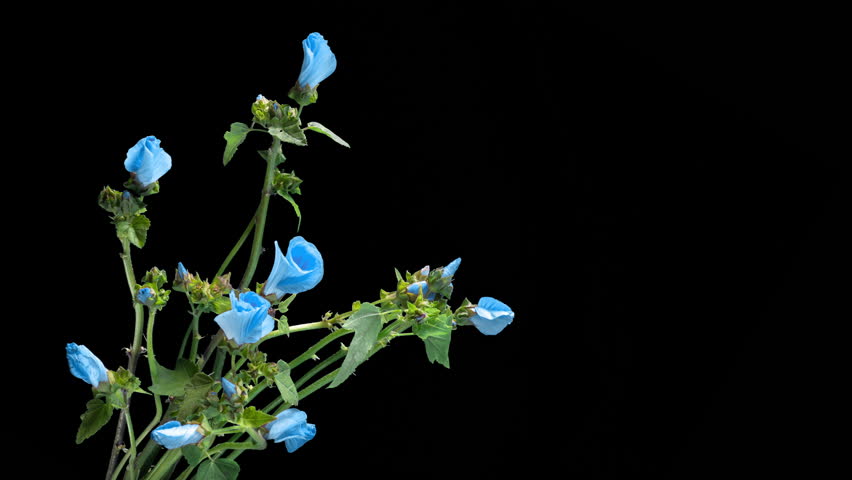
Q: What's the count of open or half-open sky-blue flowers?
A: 8